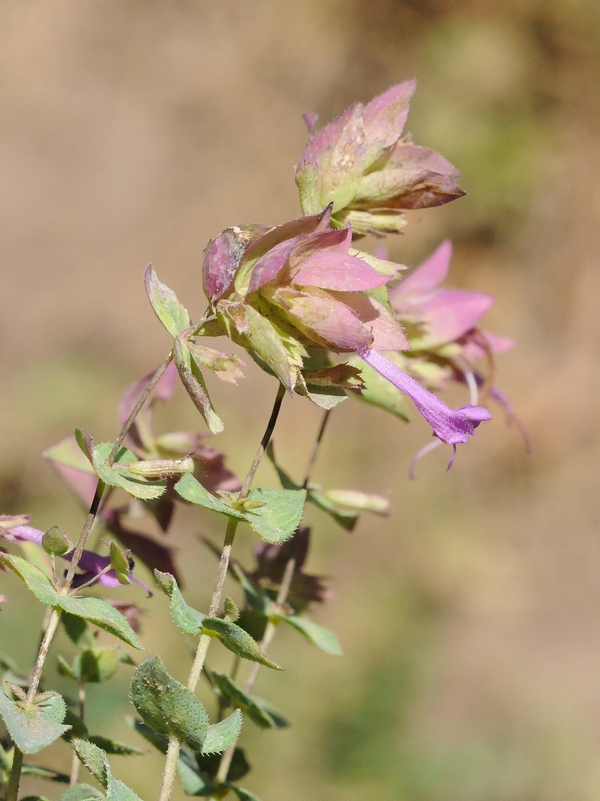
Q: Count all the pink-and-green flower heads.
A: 3